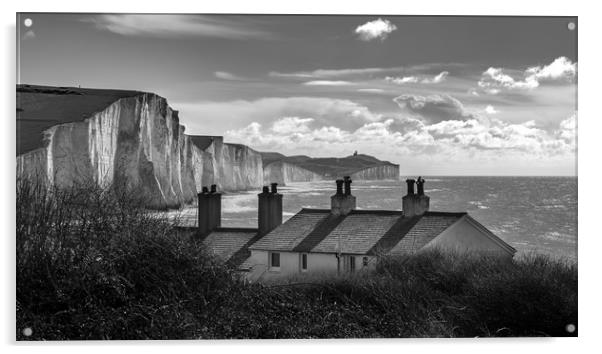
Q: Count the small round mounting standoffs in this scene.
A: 4